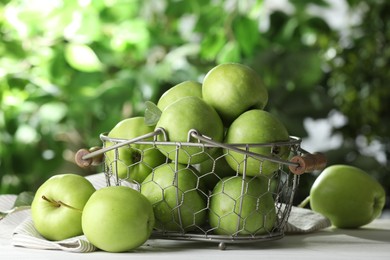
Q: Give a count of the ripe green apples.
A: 11